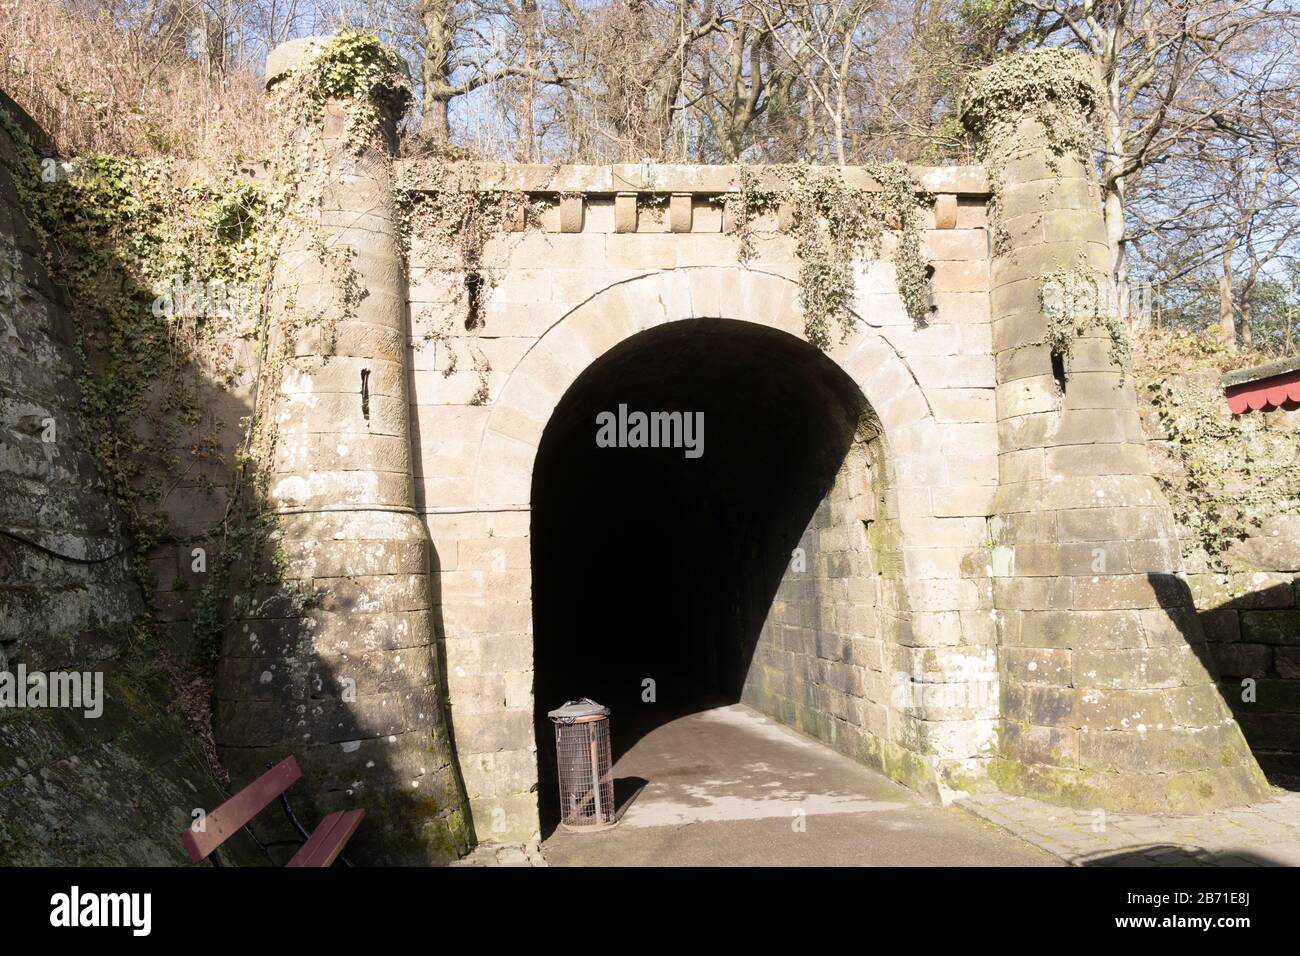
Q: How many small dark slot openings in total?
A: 4